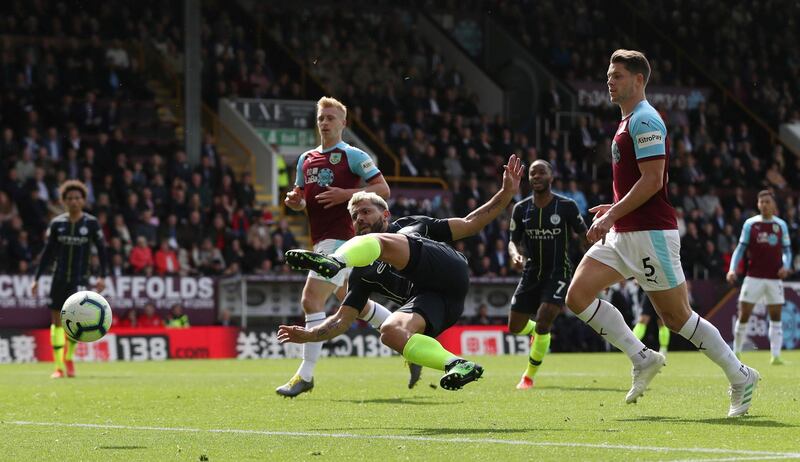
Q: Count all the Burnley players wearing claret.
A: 3